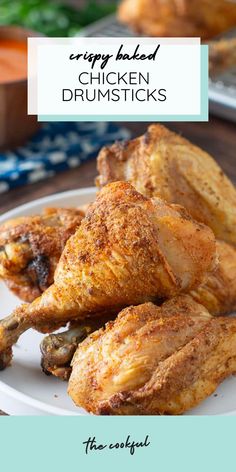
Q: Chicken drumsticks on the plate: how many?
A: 5